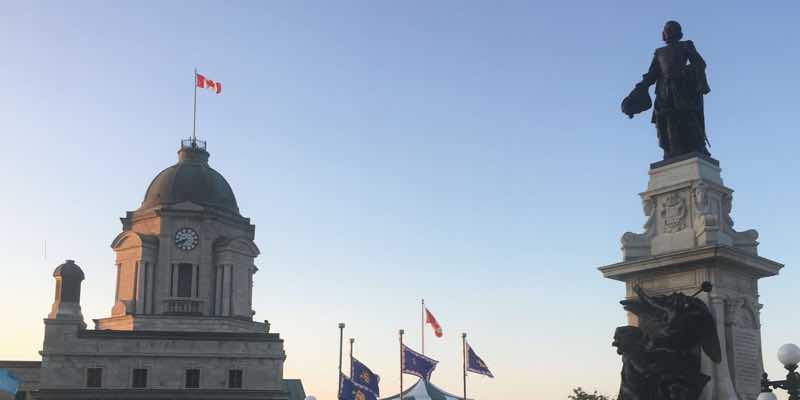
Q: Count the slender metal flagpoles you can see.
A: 6